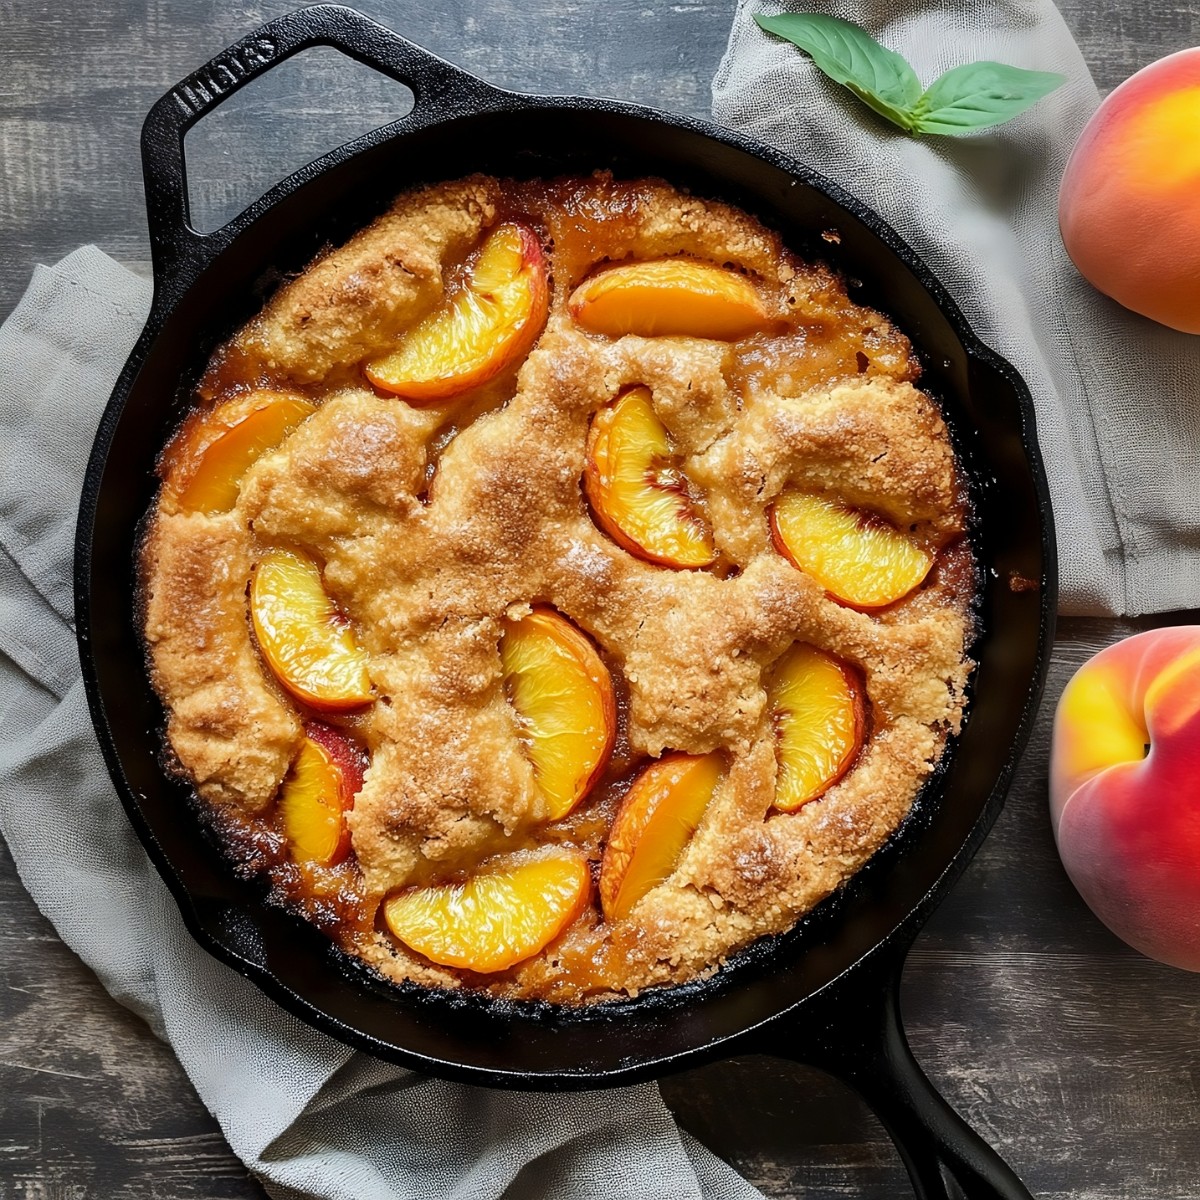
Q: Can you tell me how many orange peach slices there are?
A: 11